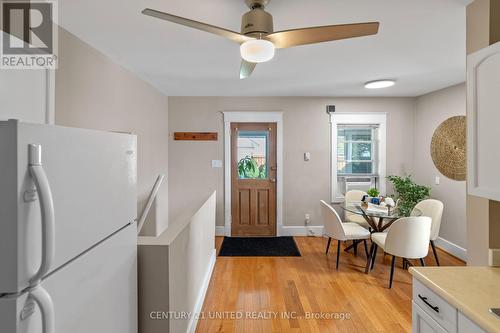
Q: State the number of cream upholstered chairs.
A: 4